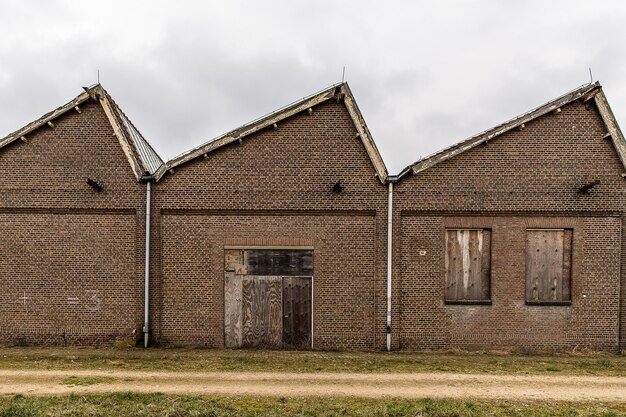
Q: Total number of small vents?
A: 3